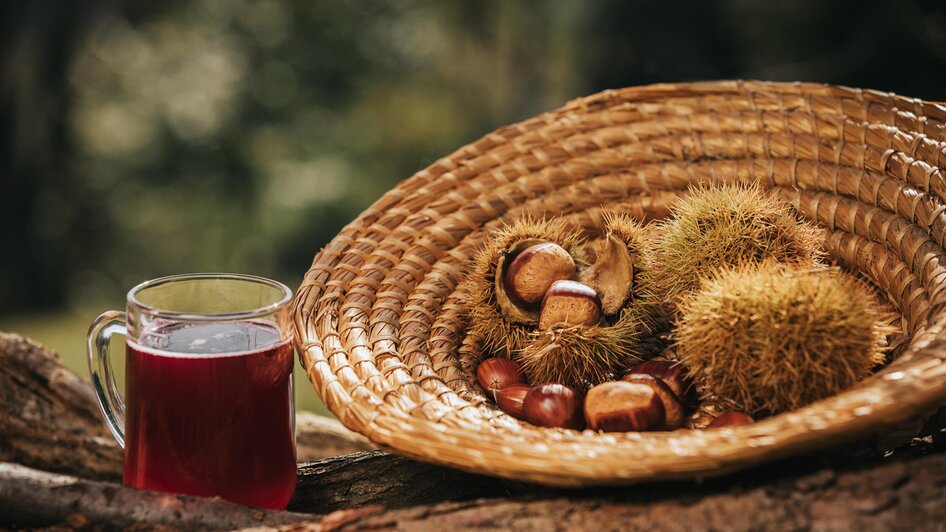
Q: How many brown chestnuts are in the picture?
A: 9